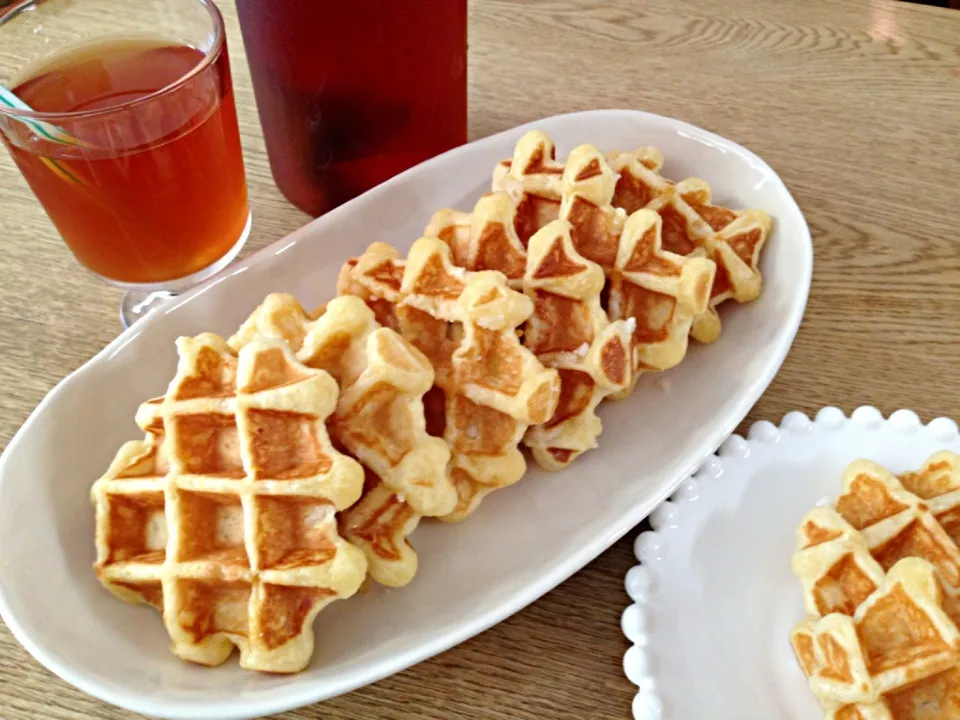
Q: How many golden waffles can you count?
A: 8